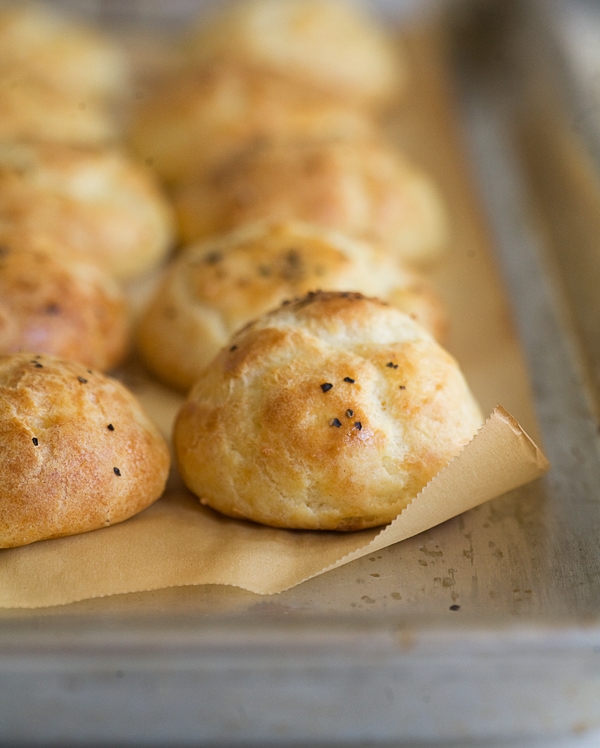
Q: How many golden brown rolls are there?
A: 10